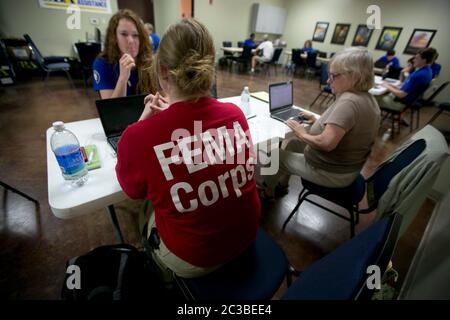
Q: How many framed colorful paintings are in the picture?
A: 5